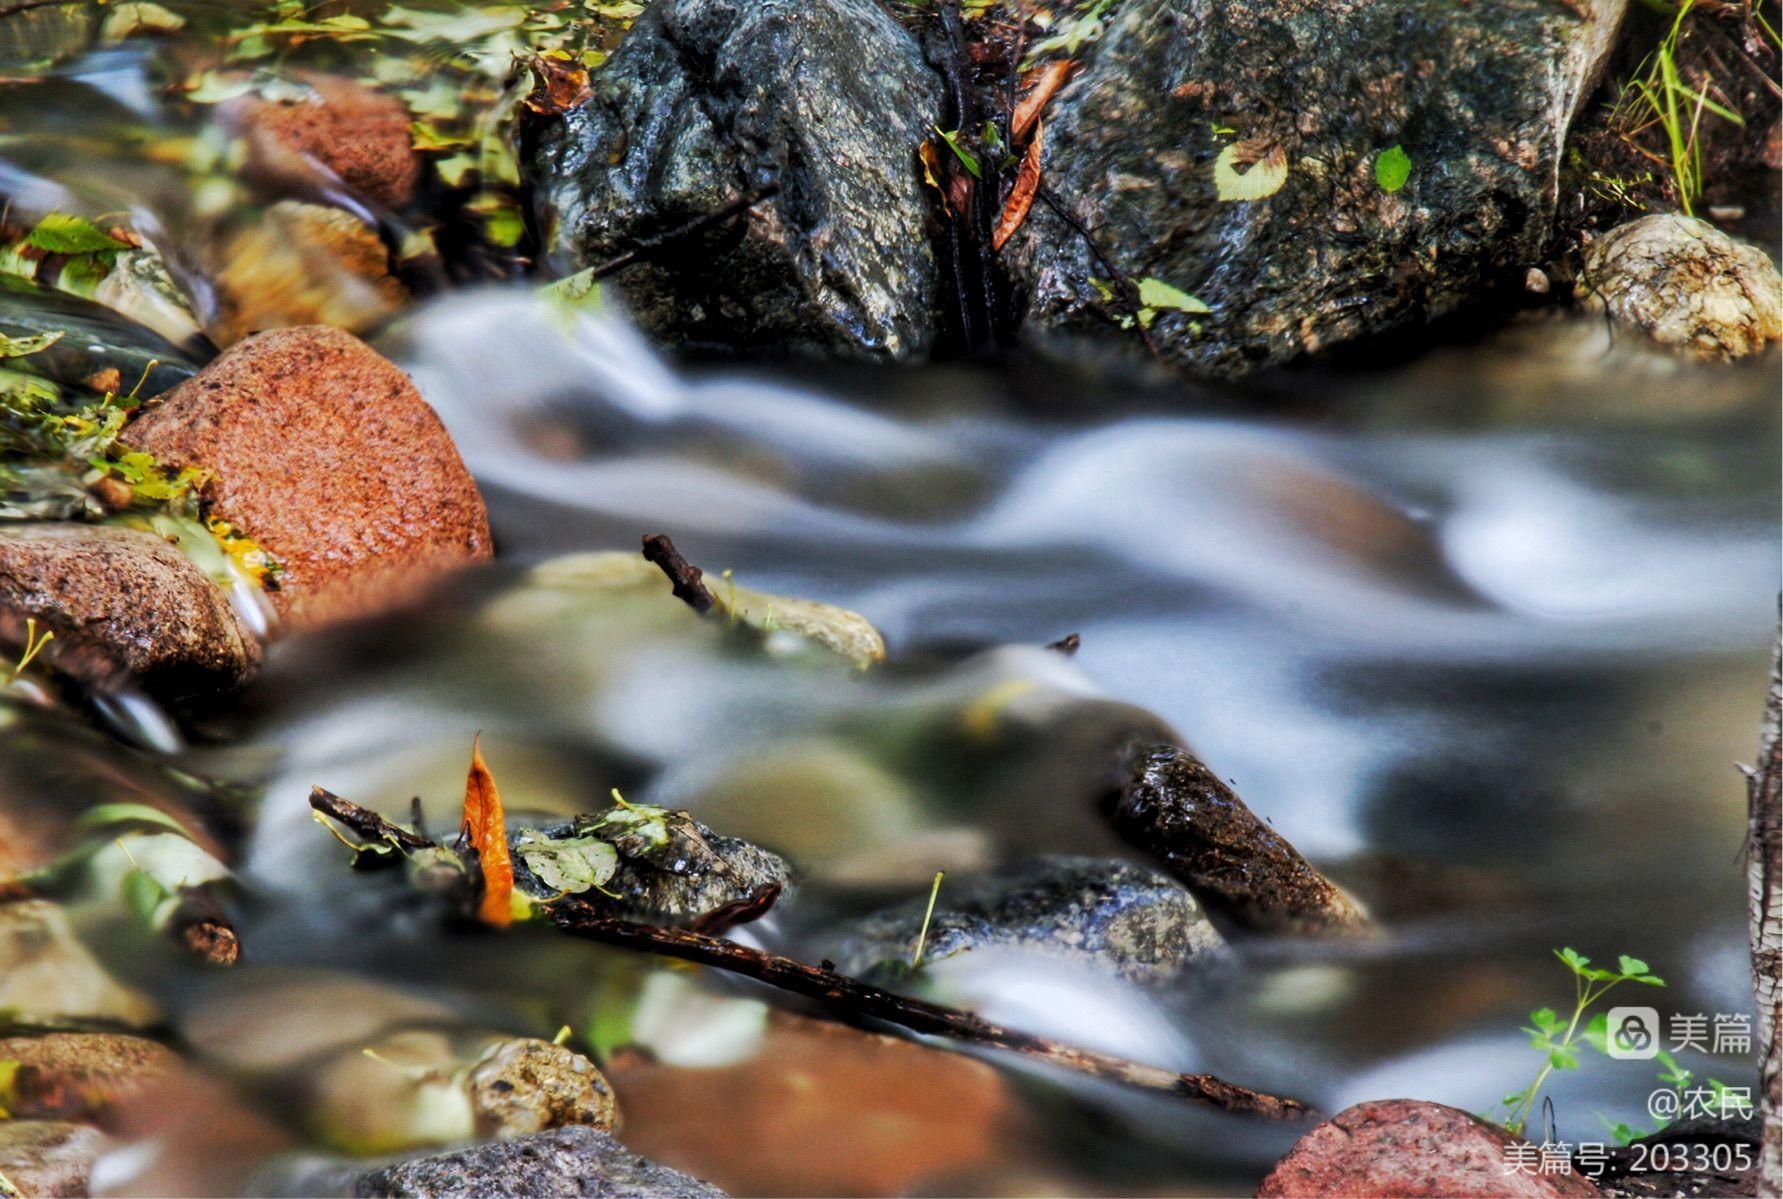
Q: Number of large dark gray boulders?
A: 2